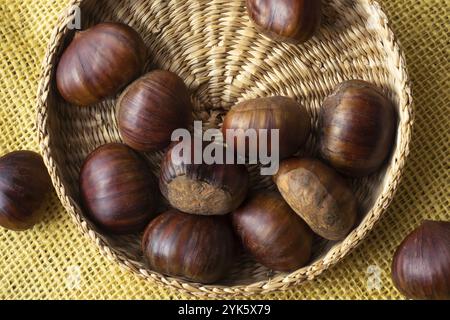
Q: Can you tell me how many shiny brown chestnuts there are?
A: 12